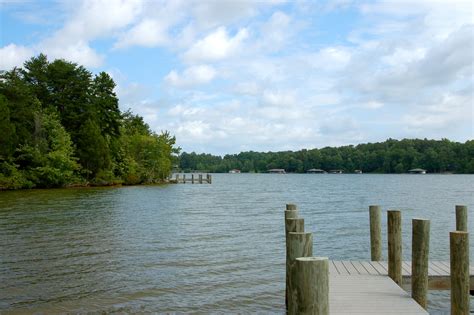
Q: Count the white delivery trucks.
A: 0